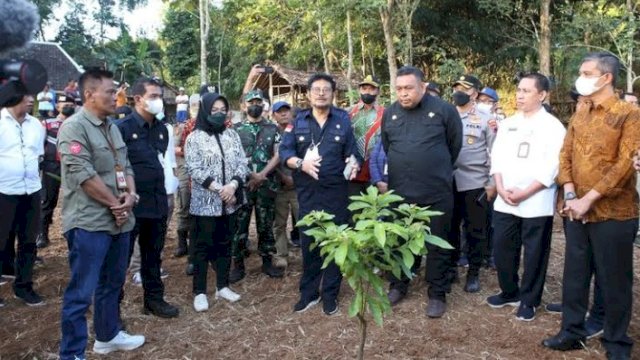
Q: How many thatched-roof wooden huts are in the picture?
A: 1